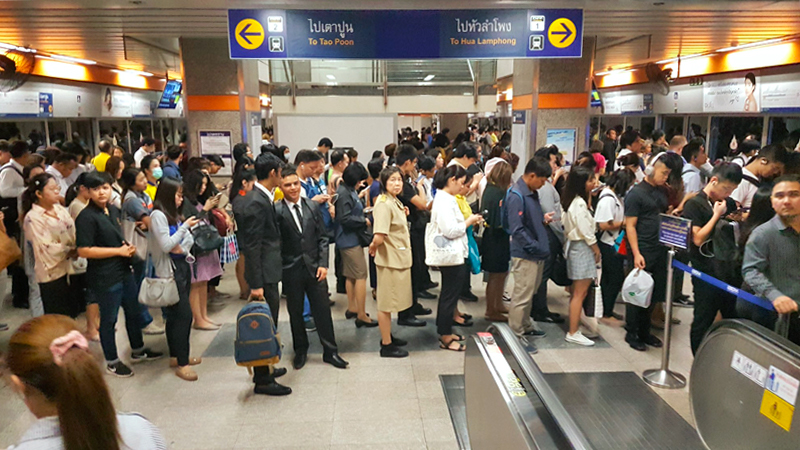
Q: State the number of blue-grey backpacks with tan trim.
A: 1